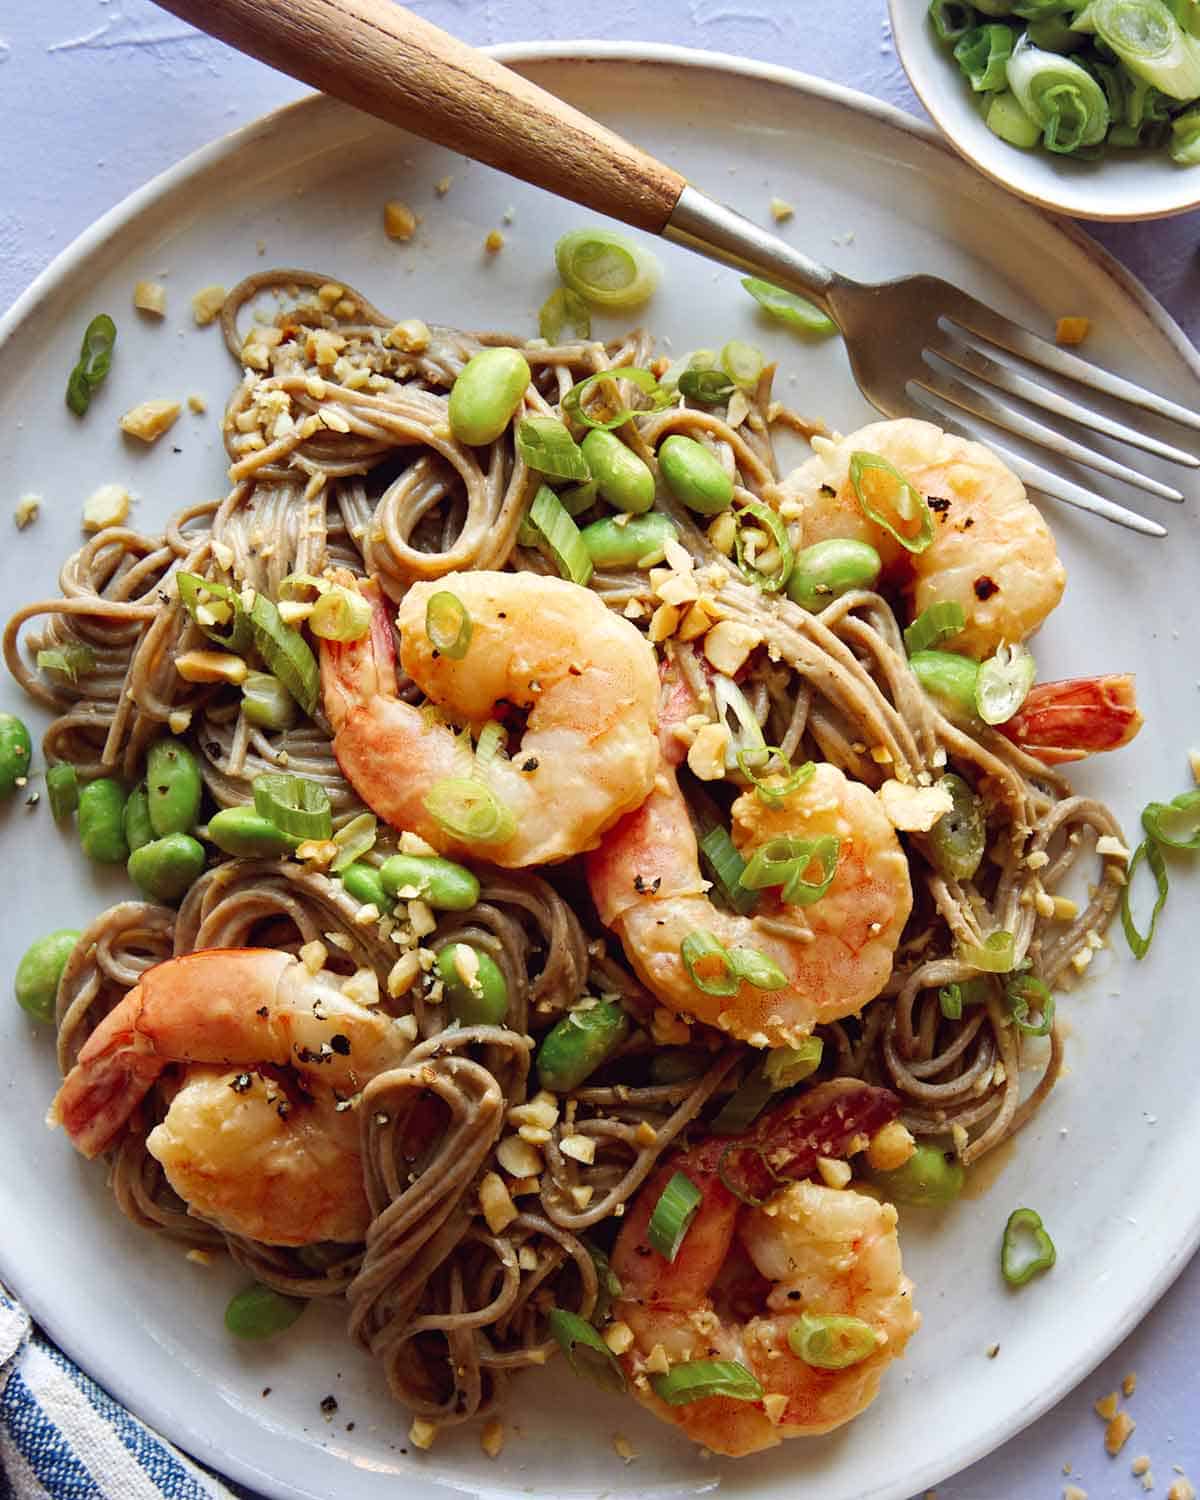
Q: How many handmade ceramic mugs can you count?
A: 0